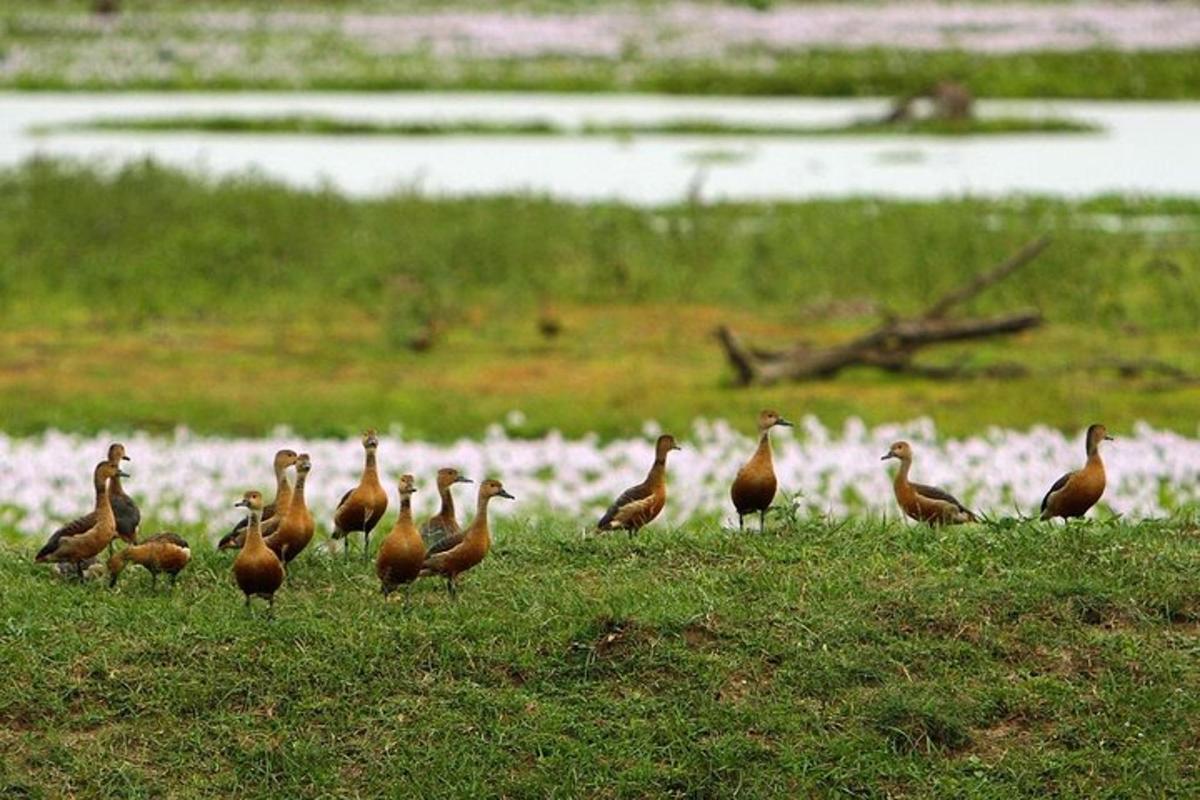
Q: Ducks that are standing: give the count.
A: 14